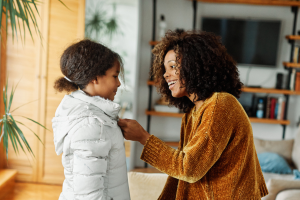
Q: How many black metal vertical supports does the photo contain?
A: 3